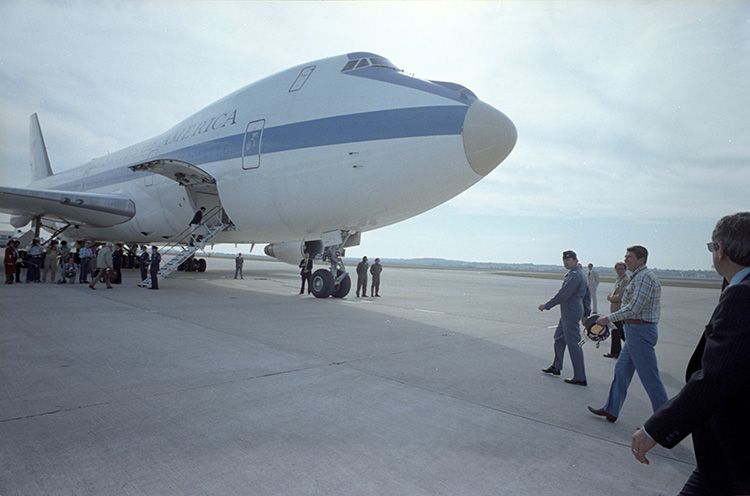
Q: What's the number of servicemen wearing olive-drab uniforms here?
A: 2